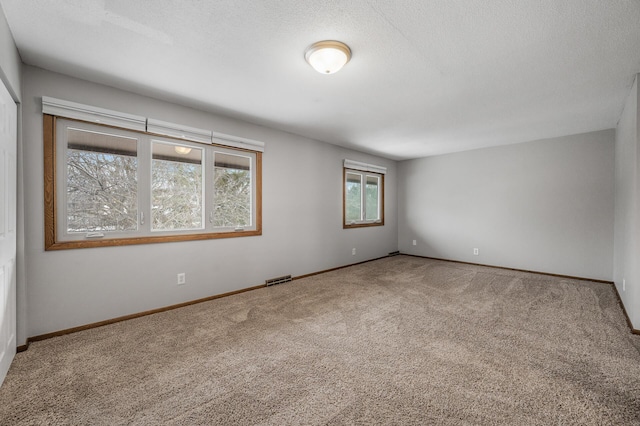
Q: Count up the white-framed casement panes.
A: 5